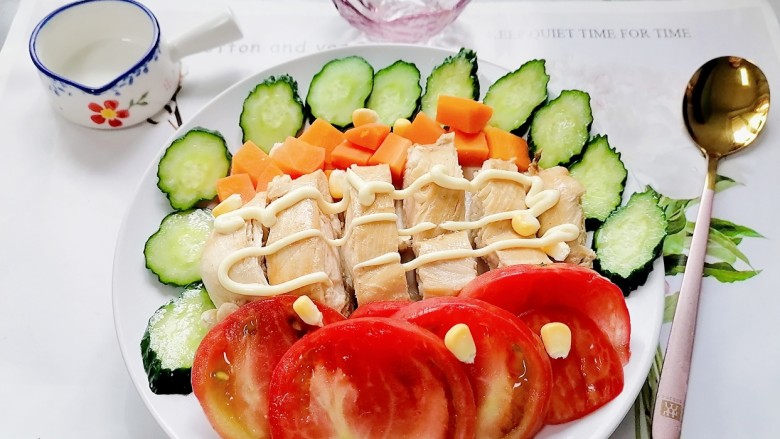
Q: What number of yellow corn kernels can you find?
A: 9